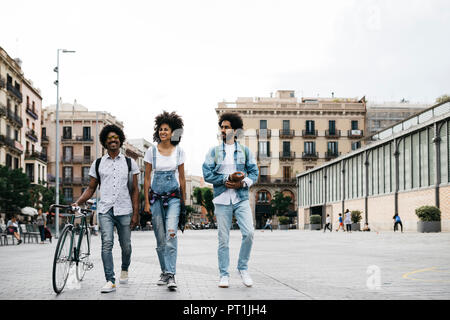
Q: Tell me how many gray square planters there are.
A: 4